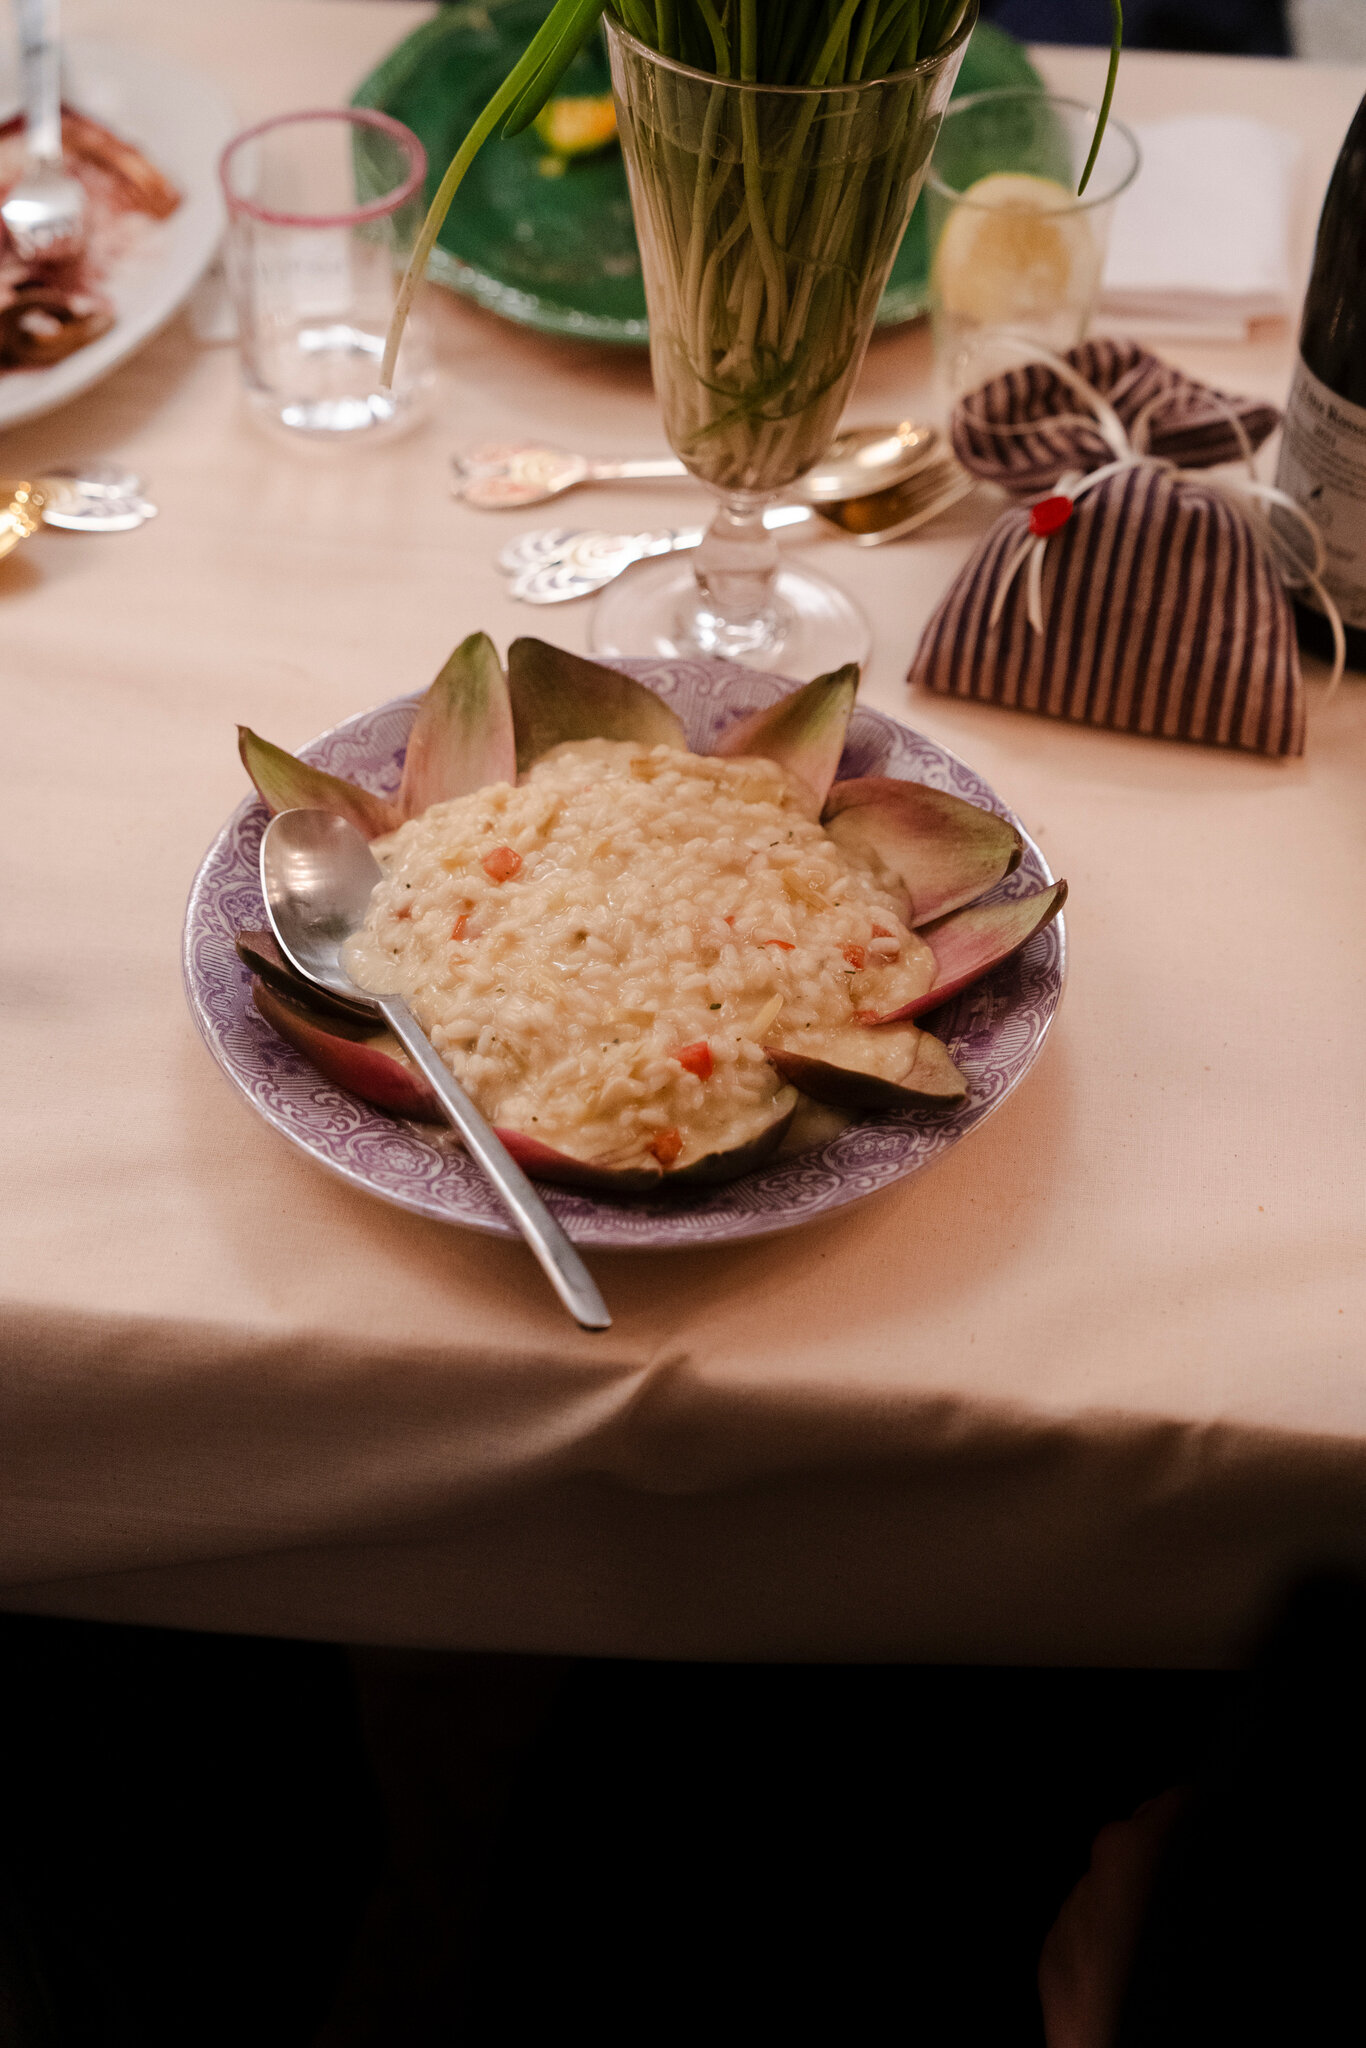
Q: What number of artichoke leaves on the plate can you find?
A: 11